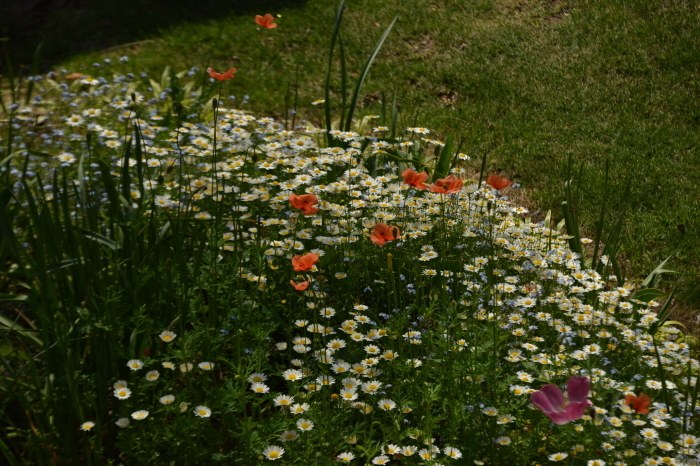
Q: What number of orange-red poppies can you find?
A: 10